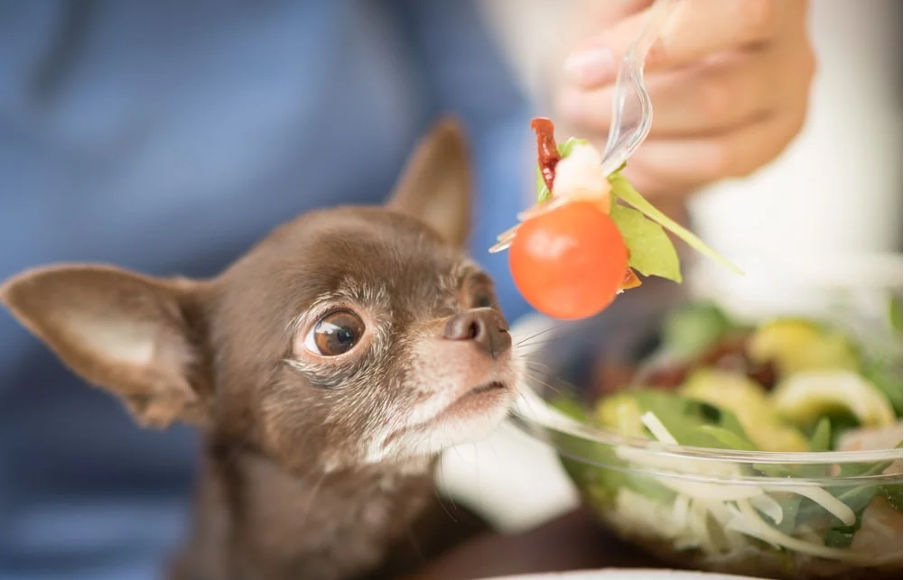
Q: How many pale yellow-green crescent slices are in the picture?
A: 3